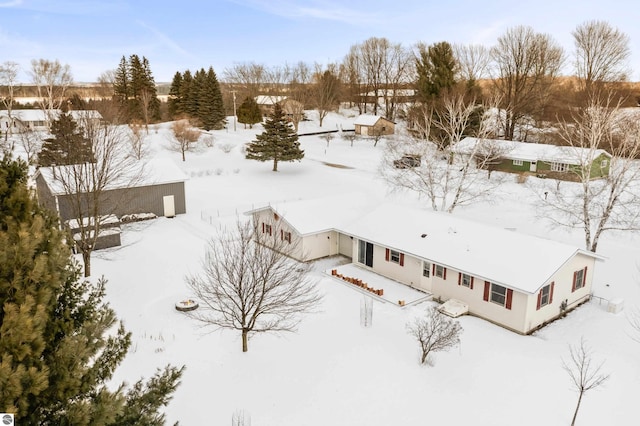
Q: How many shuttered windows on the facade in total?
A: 8